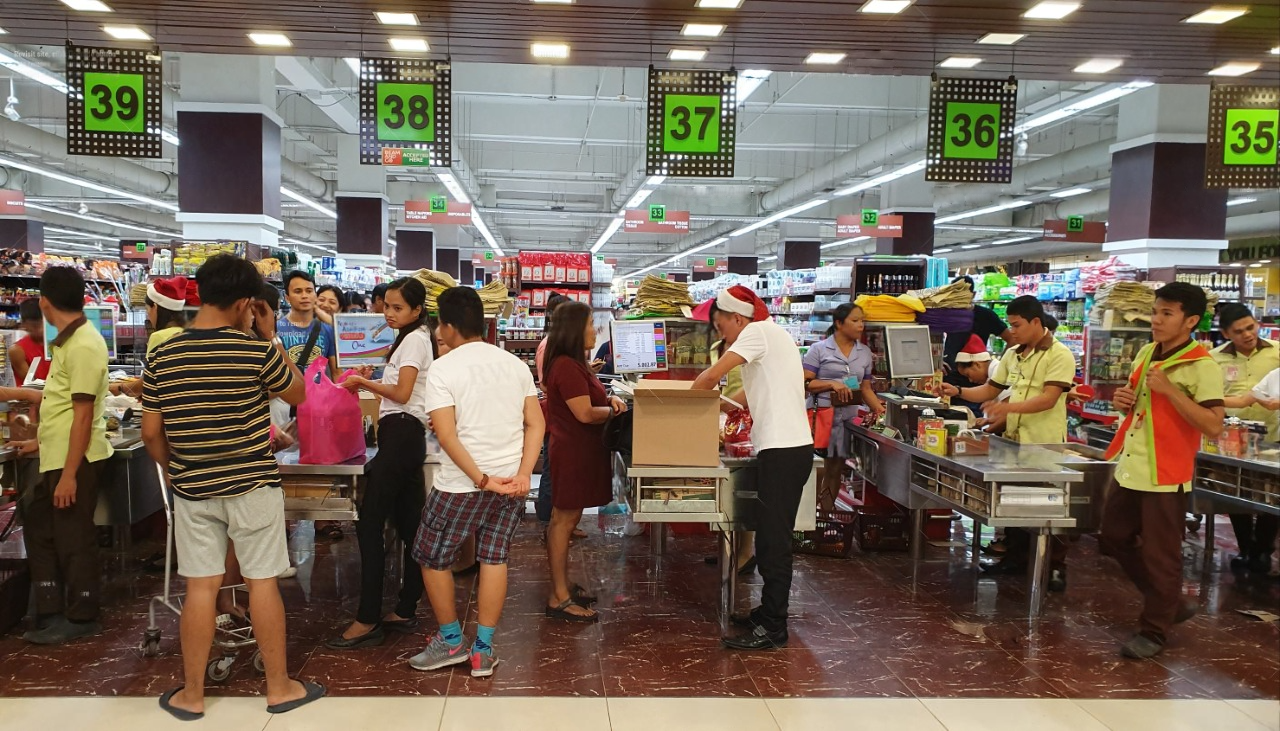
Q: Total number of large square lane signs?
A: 5